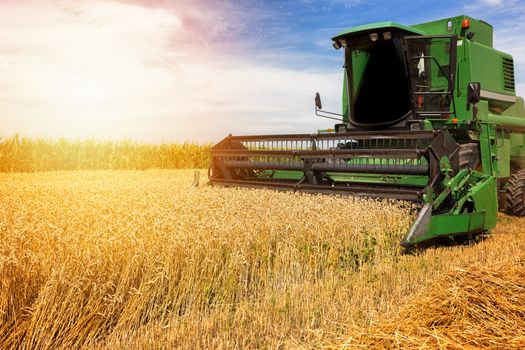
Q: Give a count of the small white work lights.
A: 4